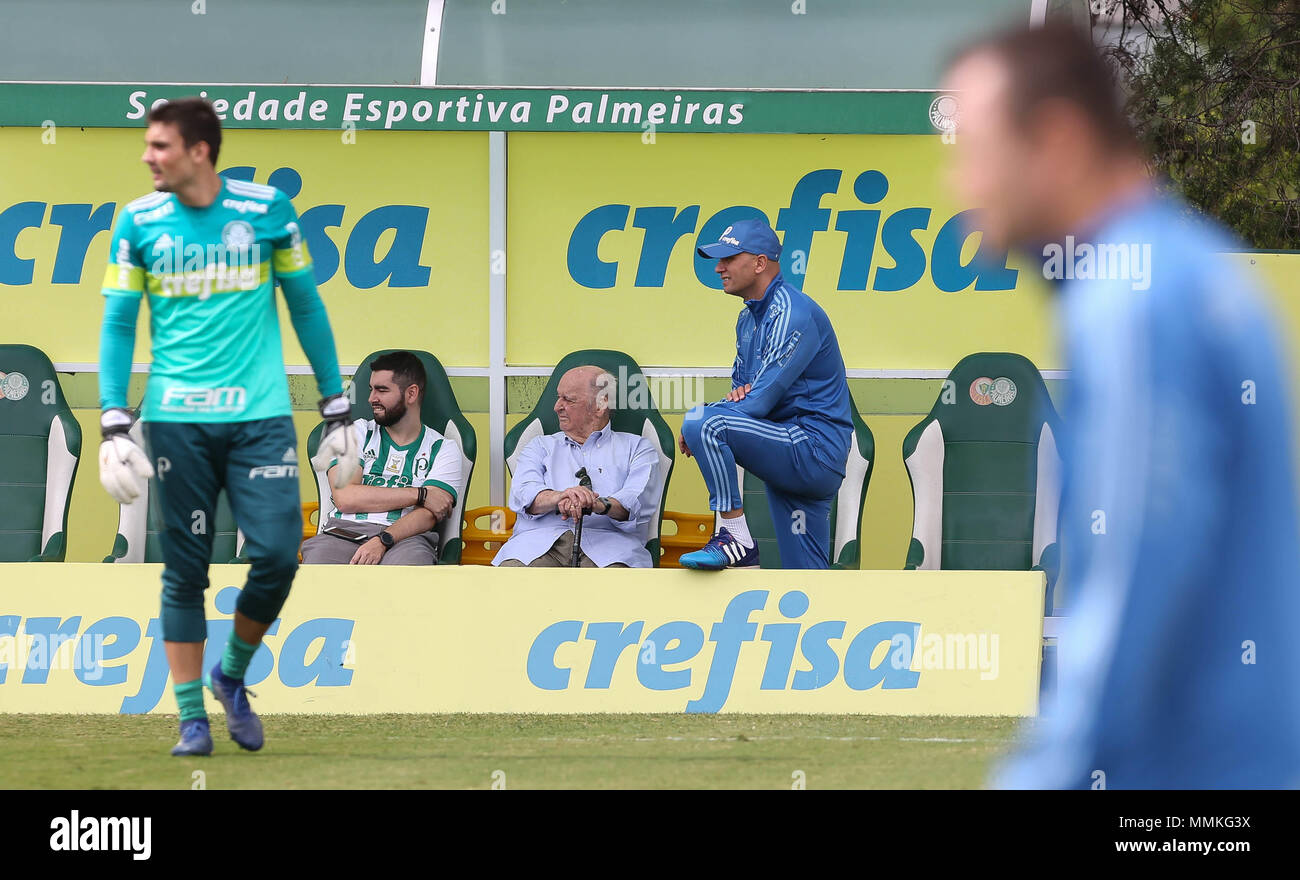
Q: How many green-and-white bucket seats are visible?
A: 6